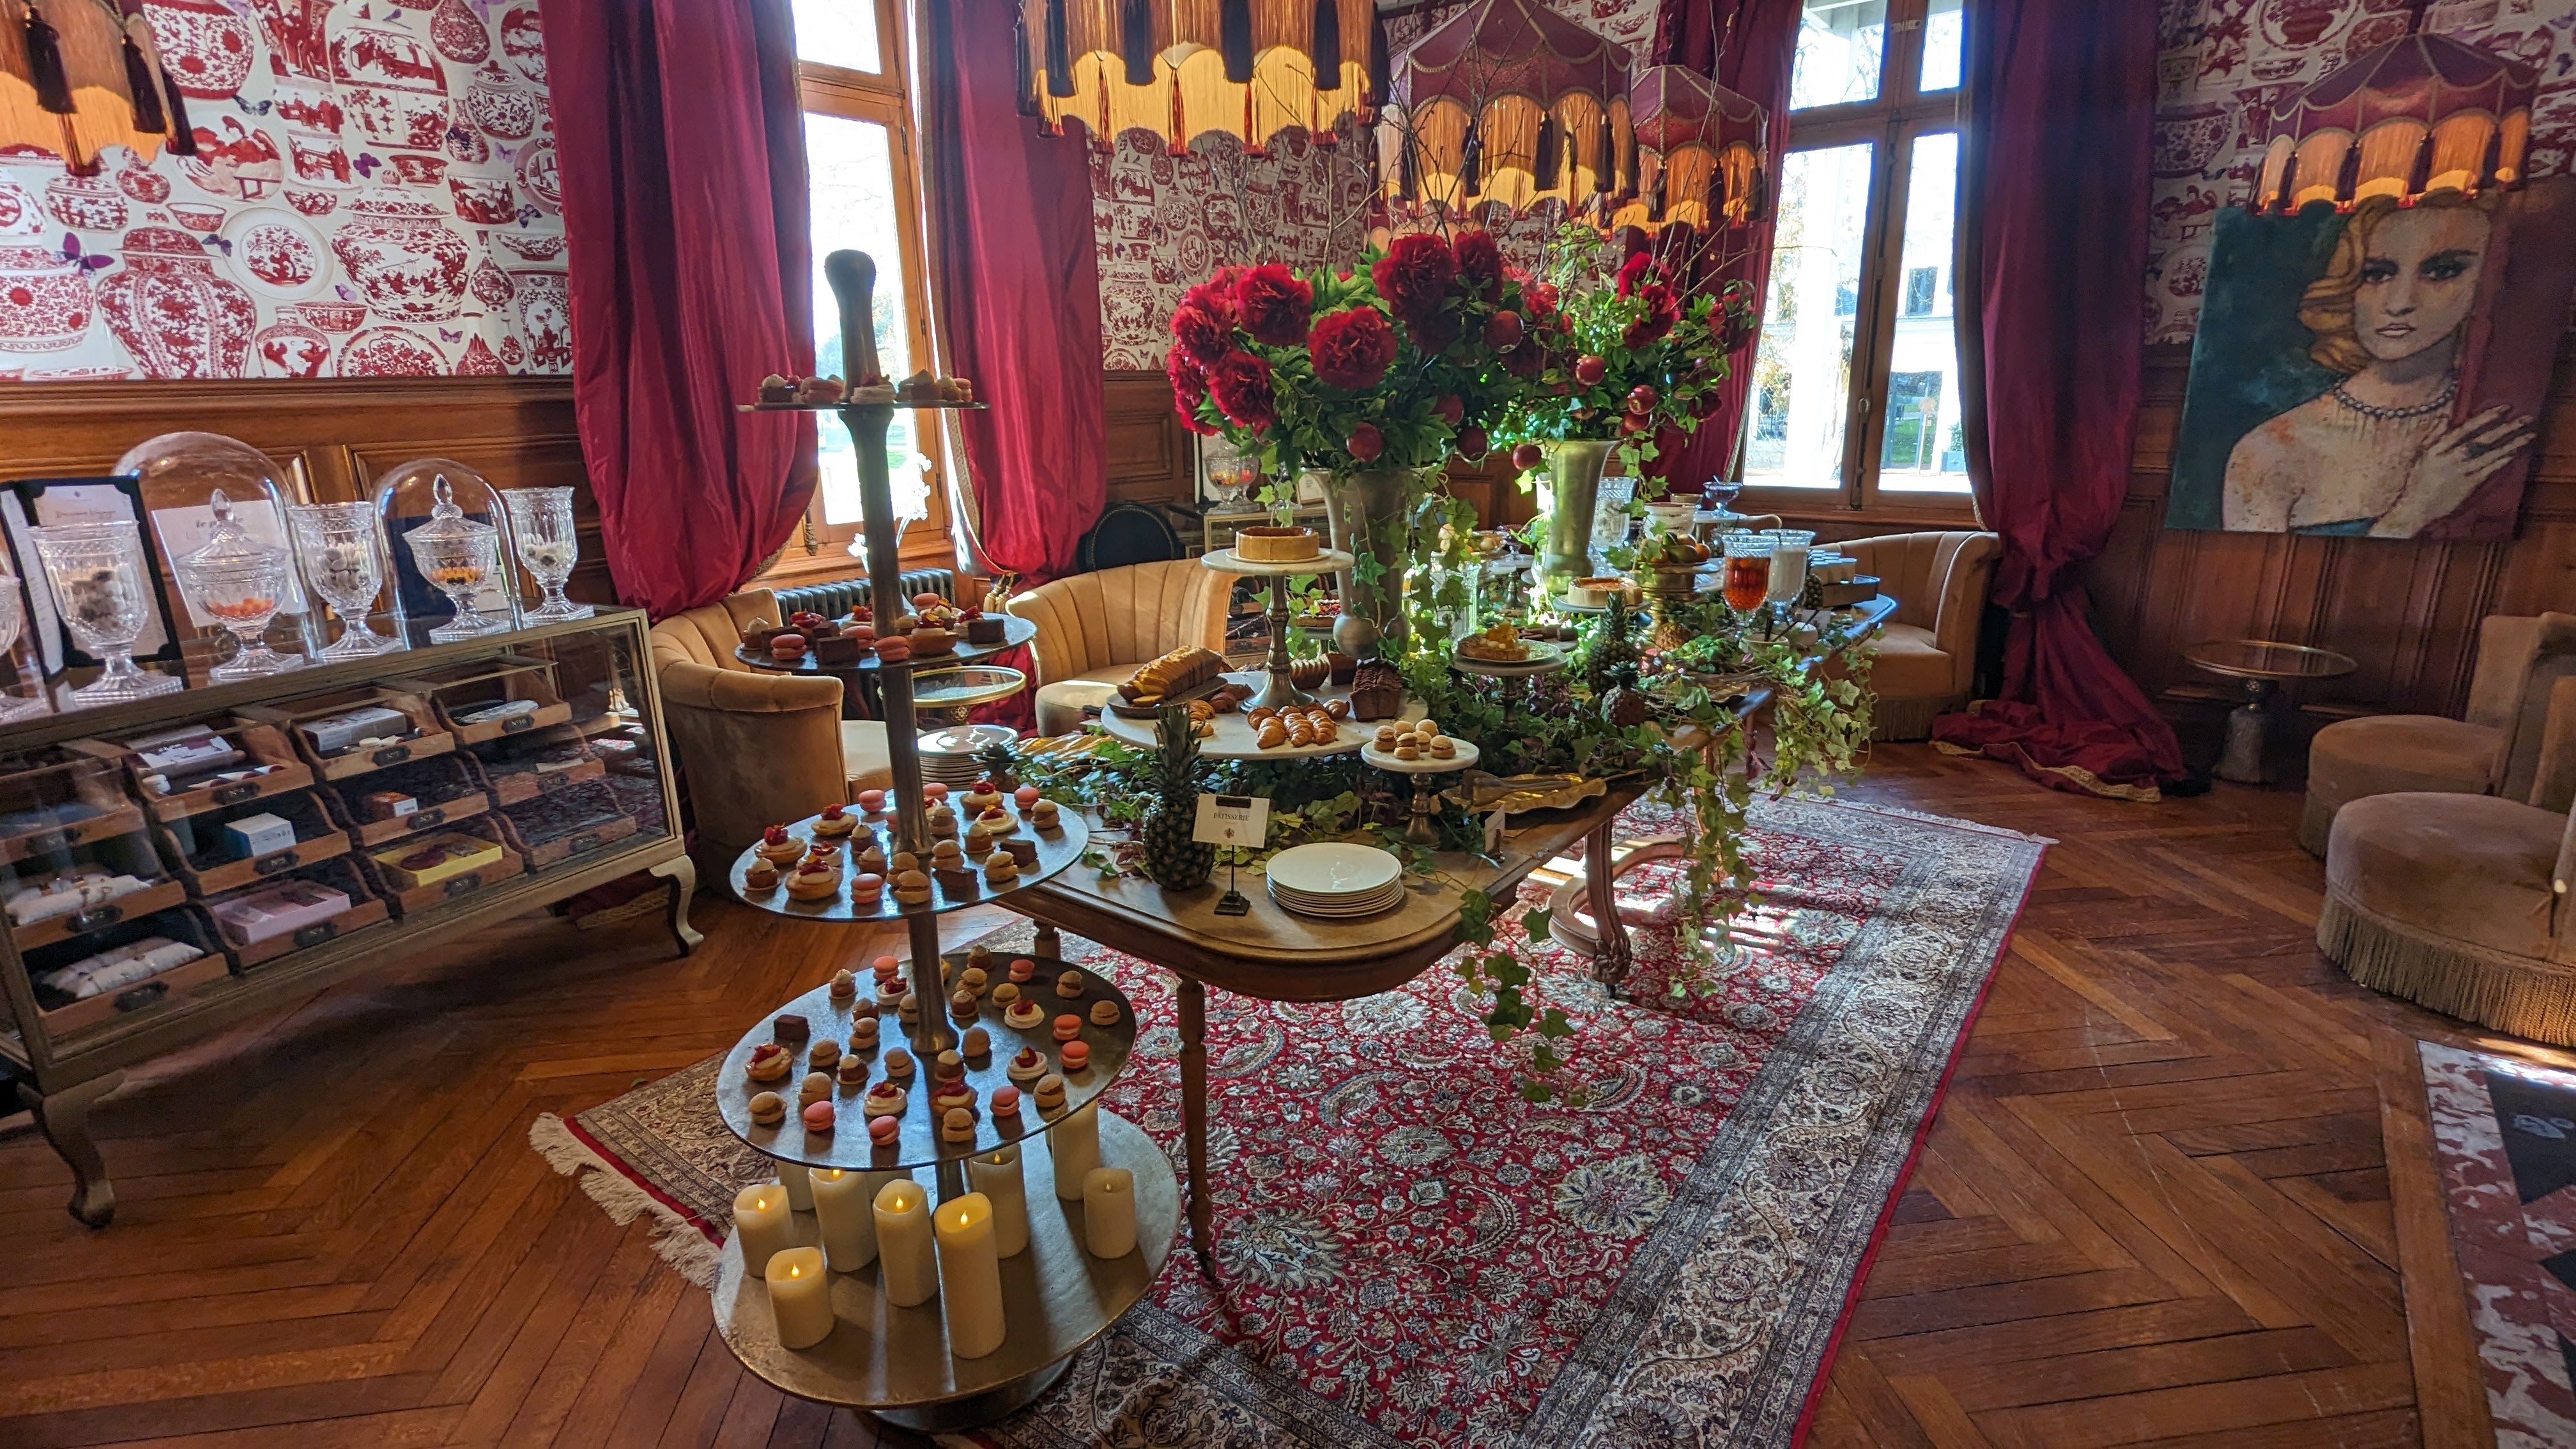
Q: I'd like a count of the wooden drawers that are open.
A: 12